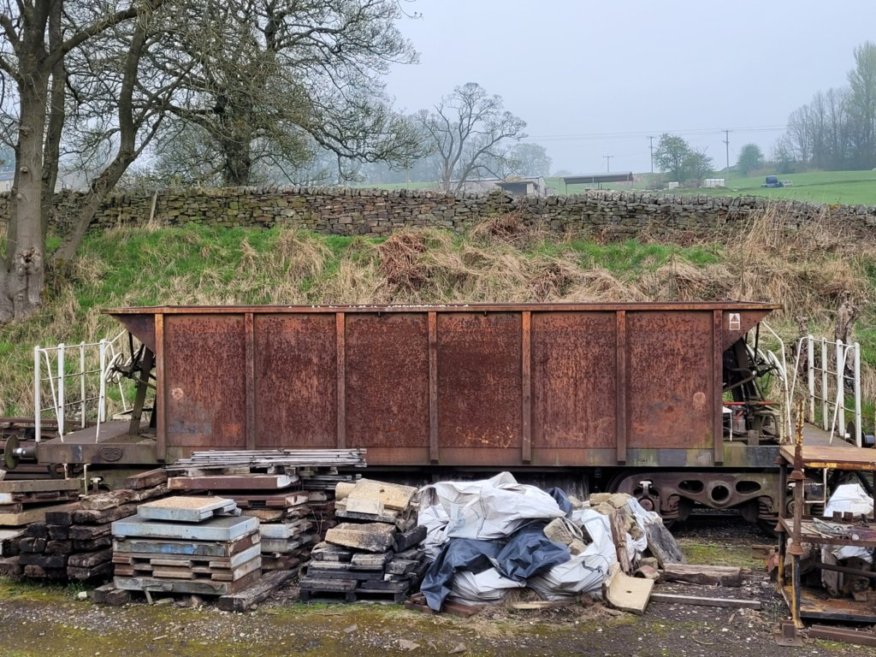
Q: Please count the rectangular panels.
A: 6